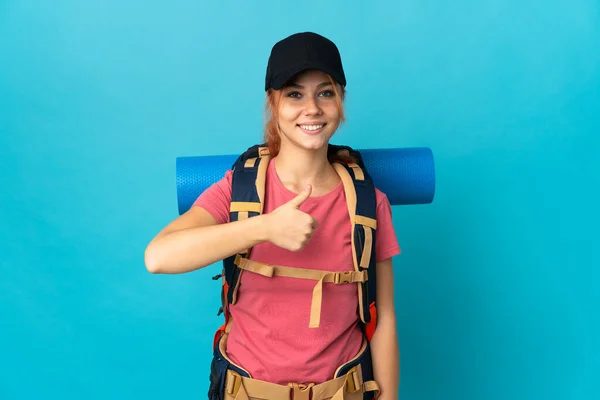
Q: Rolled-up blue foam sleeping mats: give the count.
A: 1